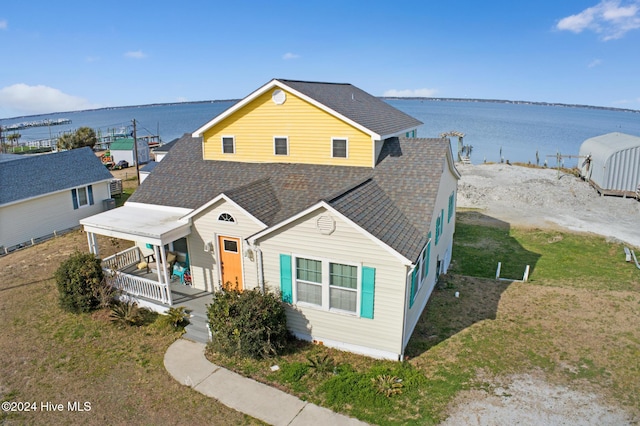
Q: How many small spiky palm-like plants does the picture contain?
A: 4